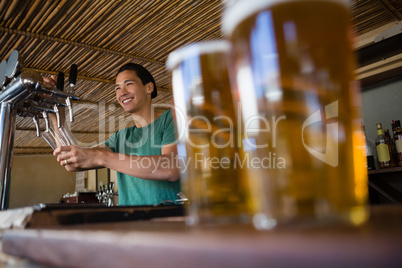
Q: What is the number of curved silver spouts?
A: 4